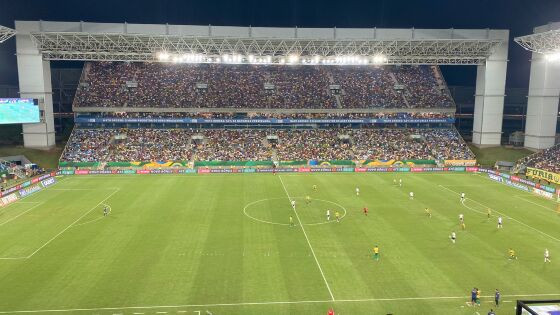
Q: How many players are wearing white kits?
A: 10